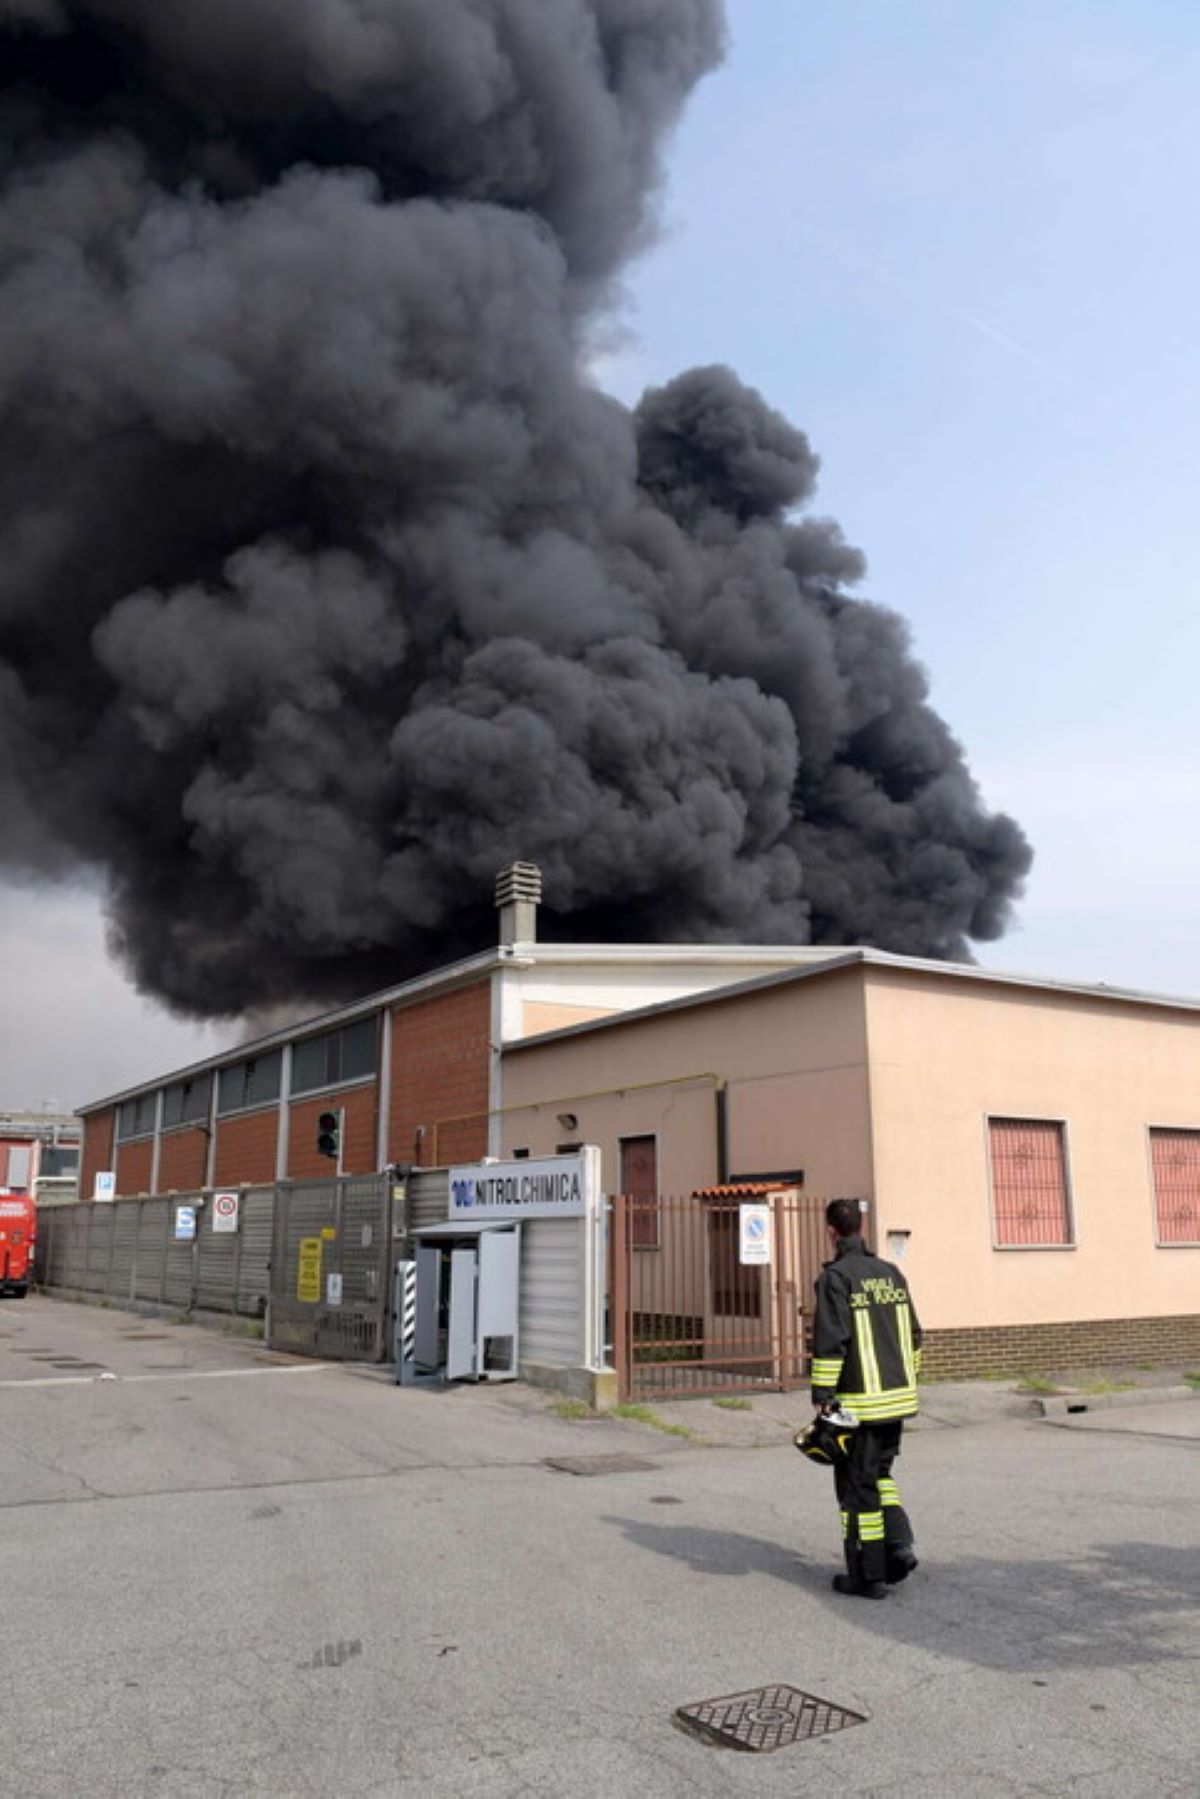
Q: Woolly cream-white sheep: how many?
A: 0